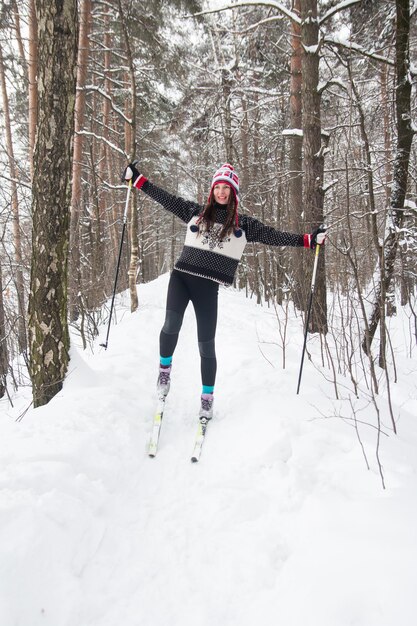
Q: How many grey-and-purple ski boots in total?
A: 2